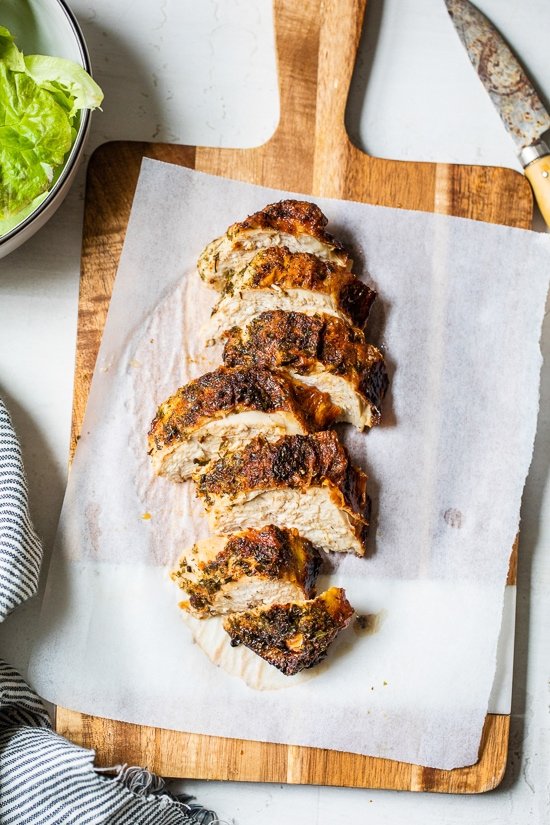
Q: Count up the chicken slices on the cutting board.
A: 7